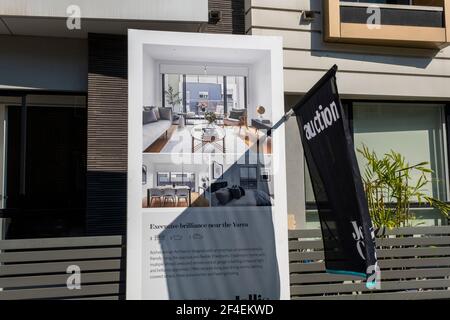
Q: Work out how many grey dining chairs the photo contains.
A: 3